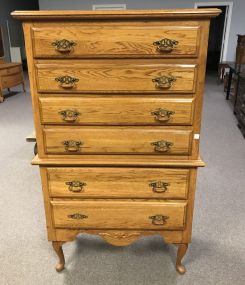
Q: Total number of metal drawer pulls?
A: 12